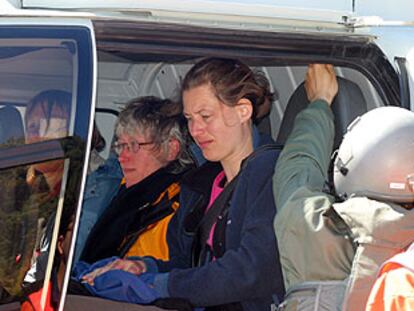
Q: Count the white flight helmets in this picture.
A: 1